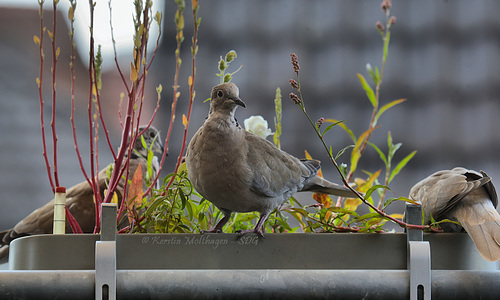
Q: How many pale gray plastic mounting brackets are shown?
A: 2